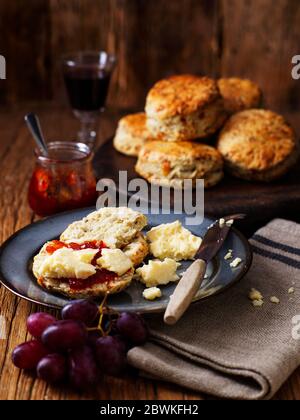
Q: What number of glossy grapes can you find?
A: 8